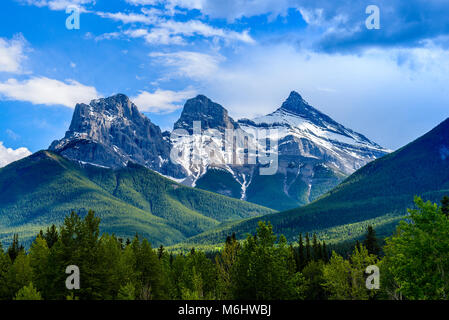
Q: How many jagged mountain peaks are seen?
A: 3